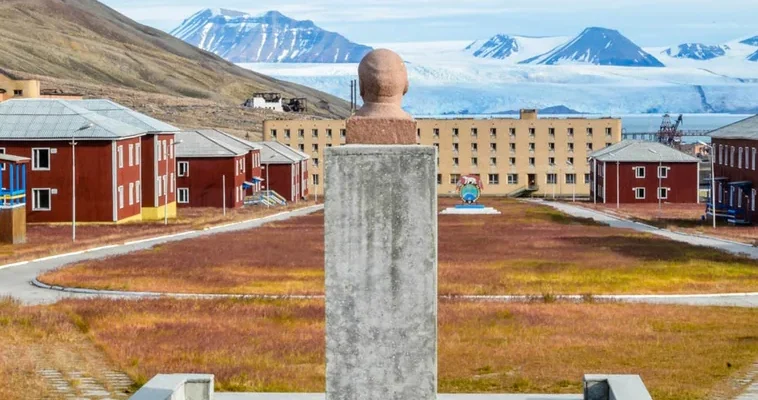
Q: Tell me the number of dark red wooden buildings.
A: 5